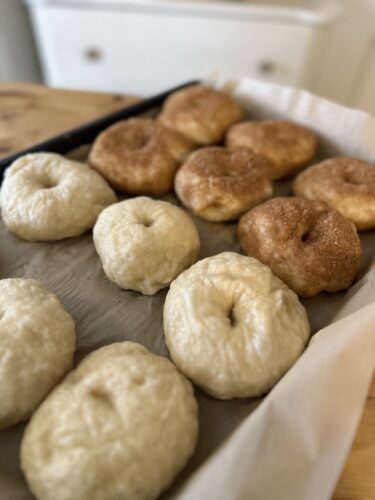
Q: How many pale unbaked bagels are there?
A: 5